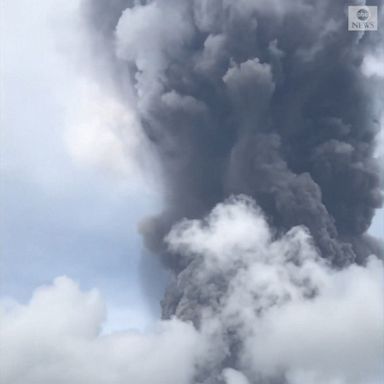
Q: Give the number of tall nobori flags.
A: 0